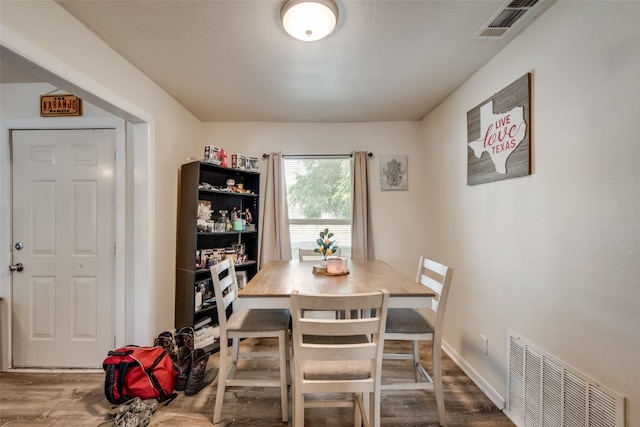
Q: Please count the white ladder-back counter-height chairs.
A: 4